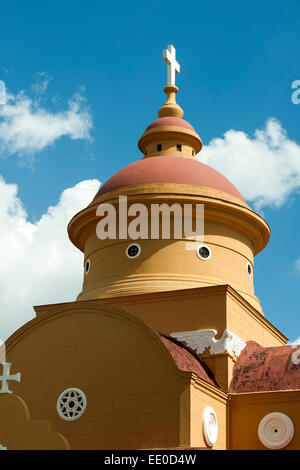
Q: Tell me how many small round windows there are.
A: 4